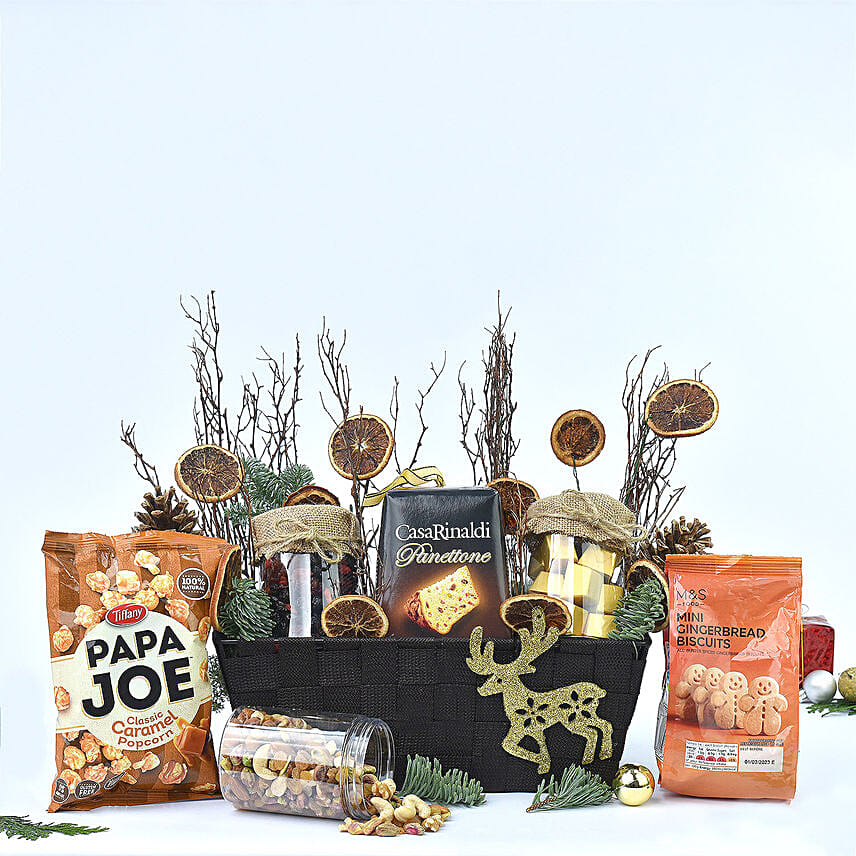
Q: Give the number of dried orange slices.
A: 10